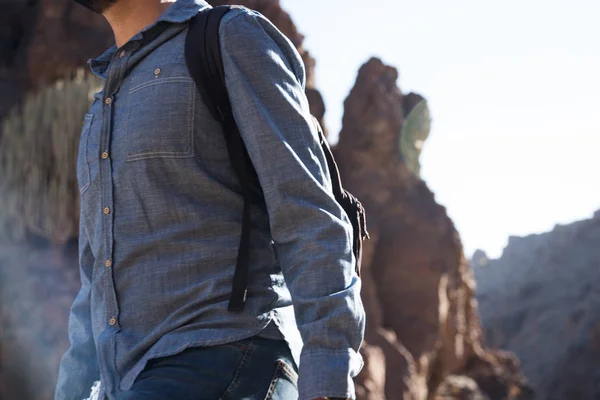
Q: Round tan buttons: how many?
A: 6